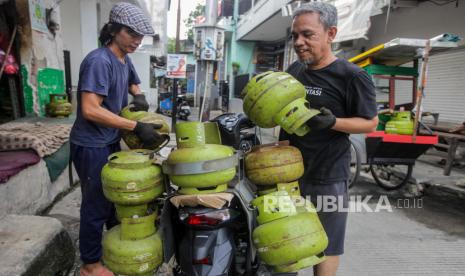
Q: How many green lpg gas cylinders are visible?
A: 9